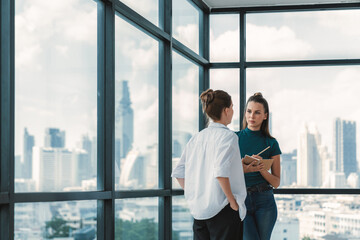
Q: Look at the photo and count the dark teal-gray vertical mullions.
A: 5